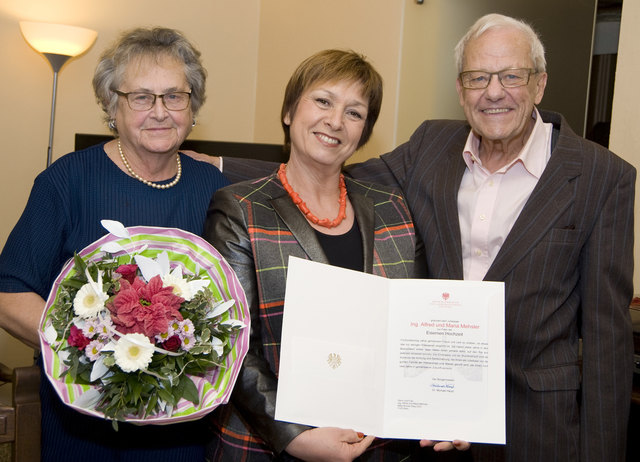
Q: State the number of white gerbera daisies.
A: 3